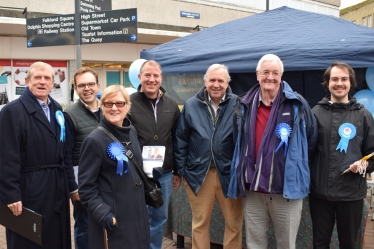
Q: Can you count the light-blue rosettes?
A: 2